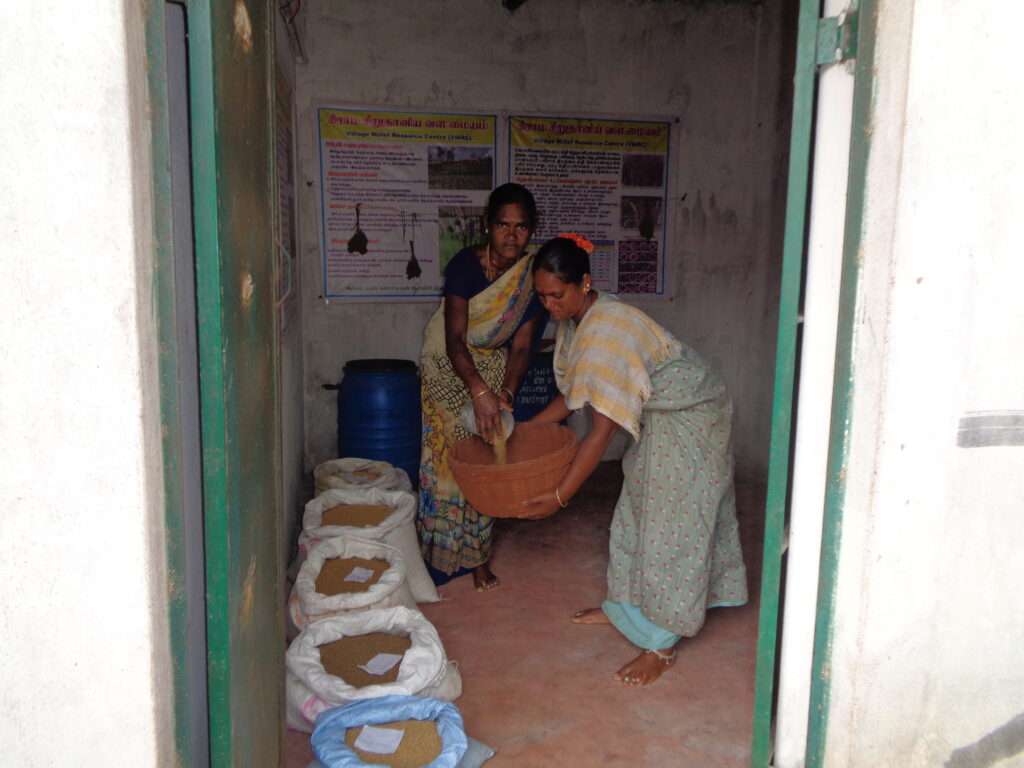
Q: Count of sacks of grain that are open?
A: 5